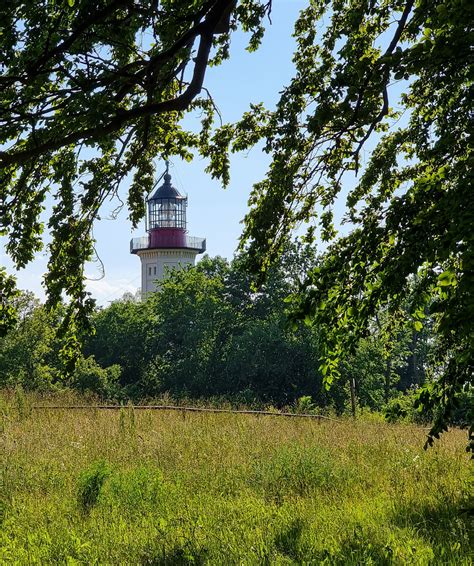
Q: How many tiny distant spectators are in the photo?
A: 0